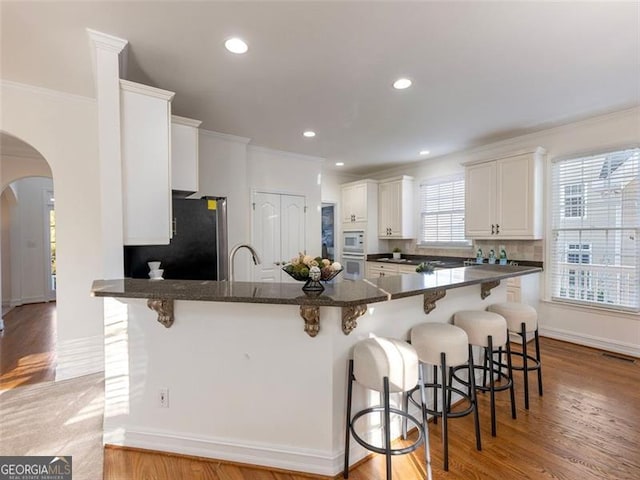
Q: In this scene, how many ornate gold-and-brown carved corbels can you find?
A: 5